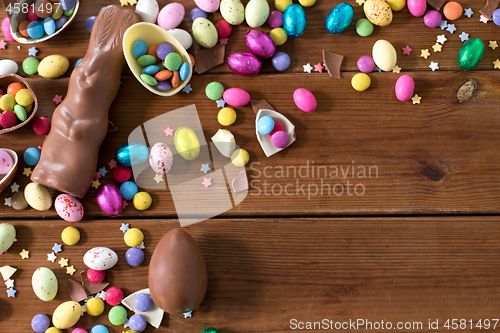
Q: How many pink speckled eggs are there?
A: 5